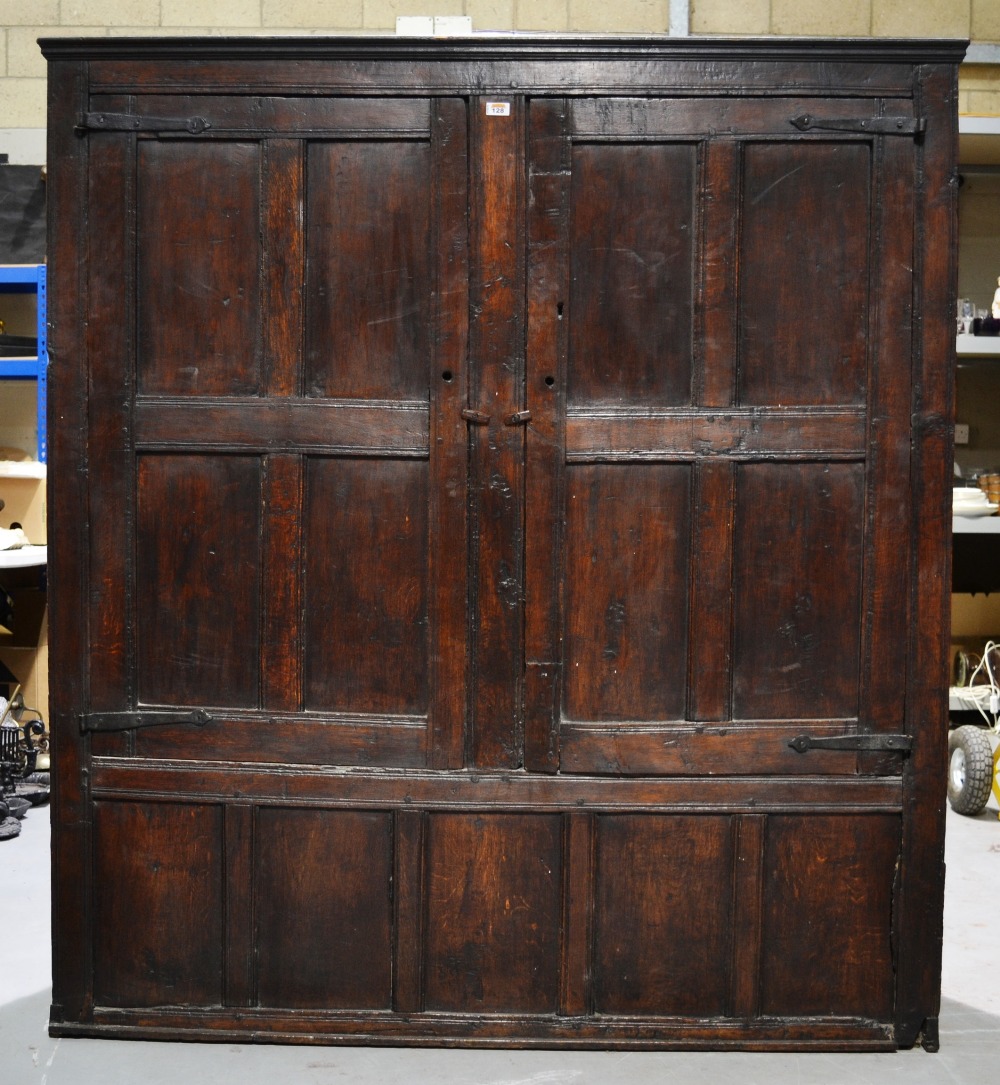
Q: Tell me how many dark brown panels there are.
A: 13